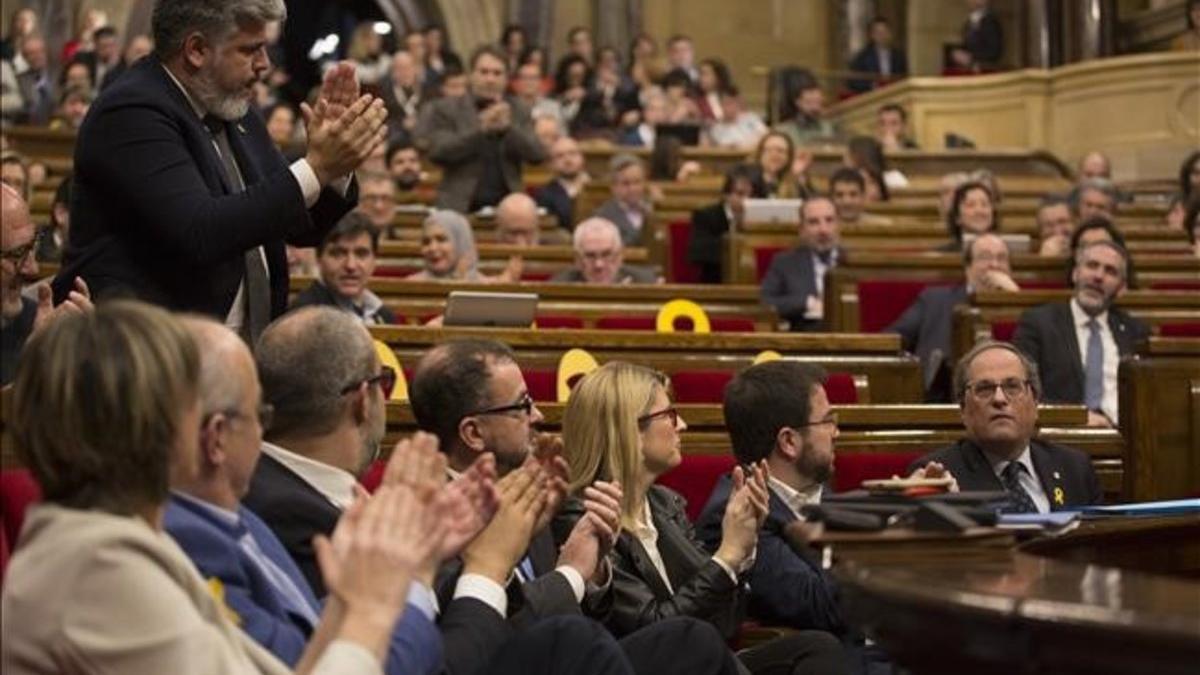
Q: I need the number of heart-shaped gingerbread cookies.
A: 0